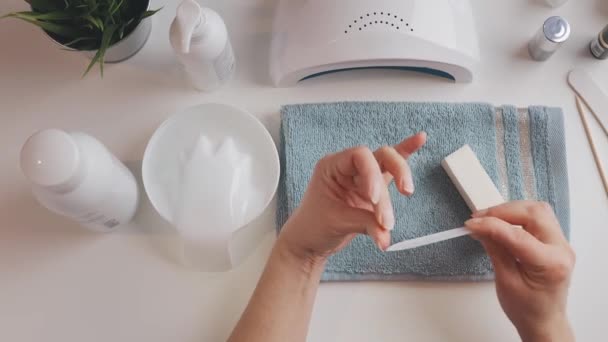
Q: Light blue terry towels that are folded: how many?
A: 1